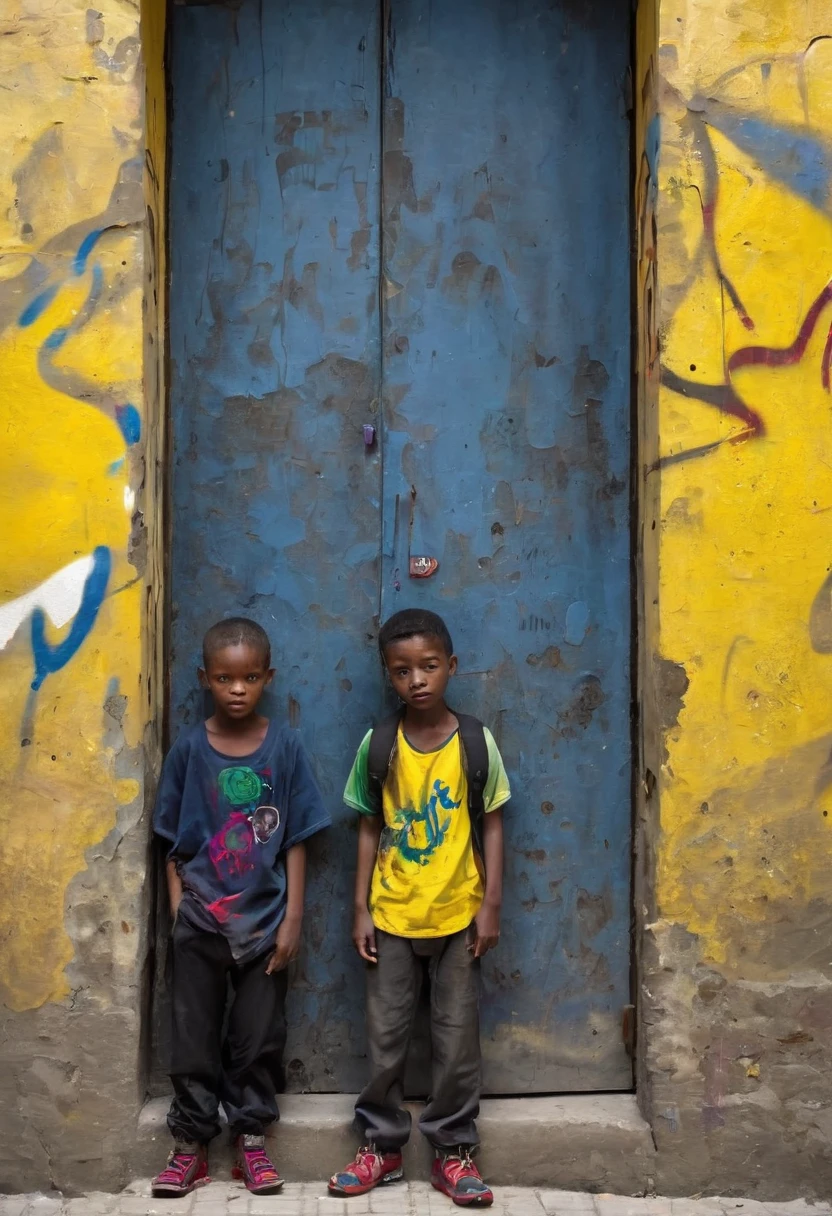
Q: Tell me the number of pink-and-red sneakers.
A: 2